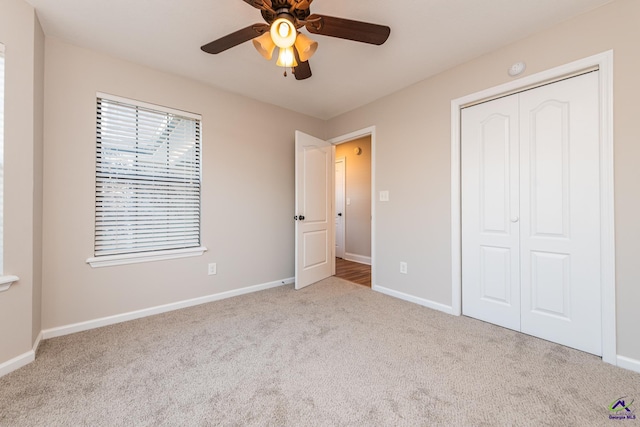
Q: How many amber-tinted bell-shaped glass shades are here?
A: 4